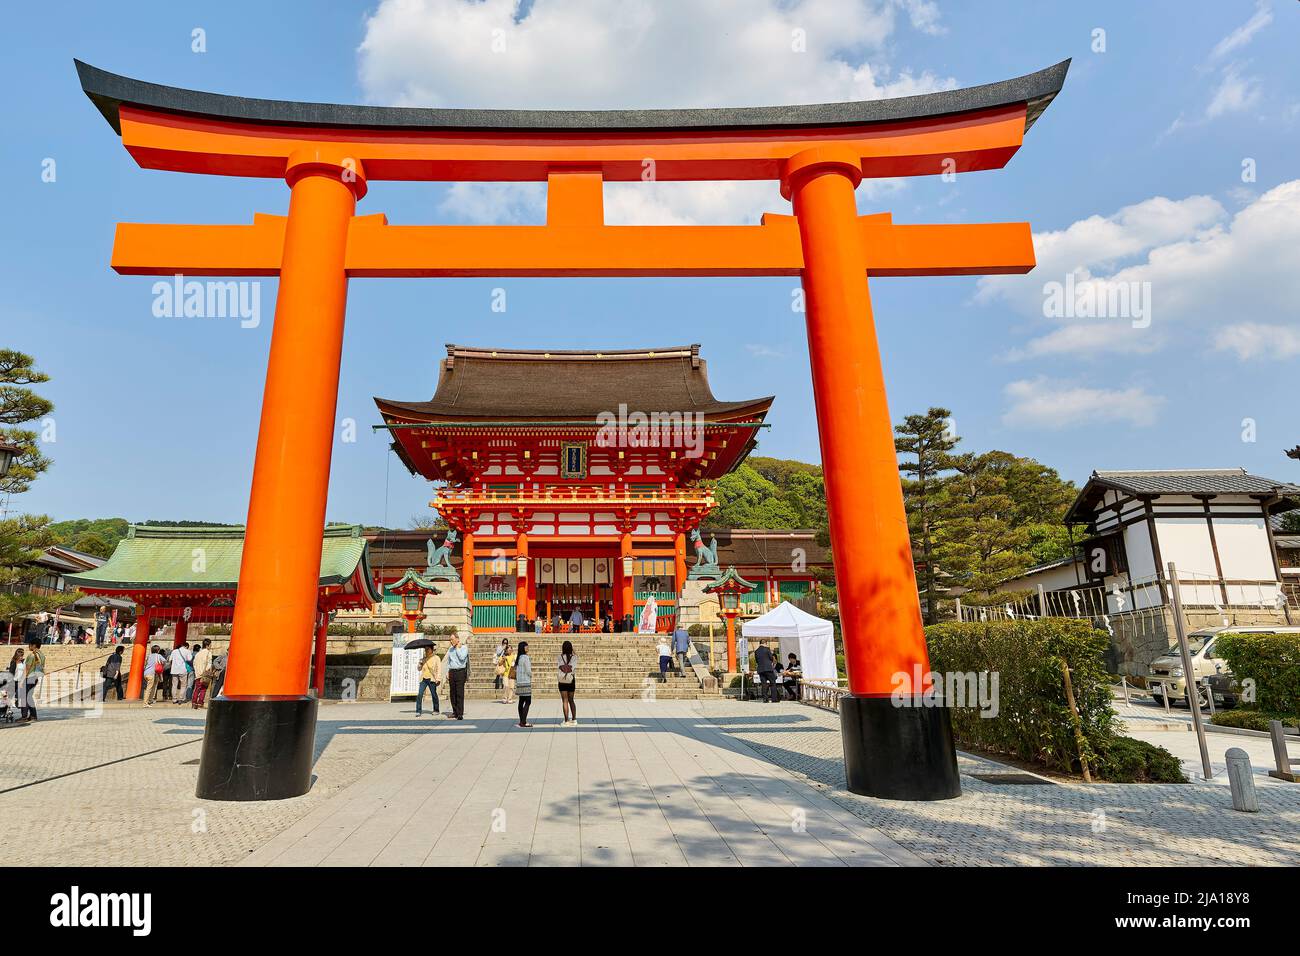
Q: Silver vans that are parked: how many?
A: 1